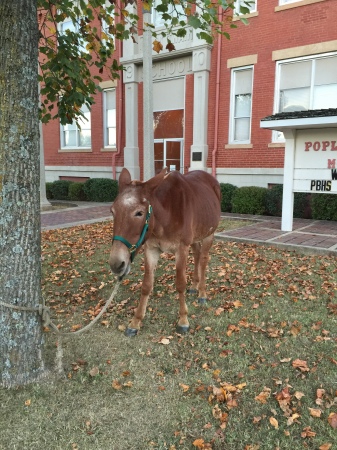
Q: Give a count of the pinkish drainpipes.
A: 2